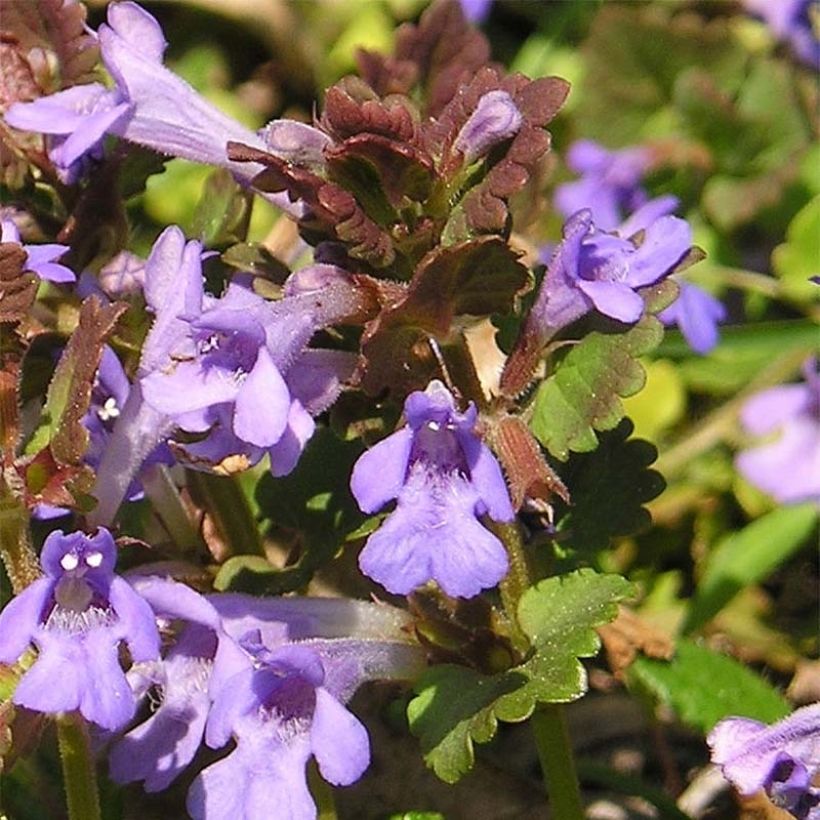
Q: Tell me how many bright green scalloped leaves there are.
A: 2